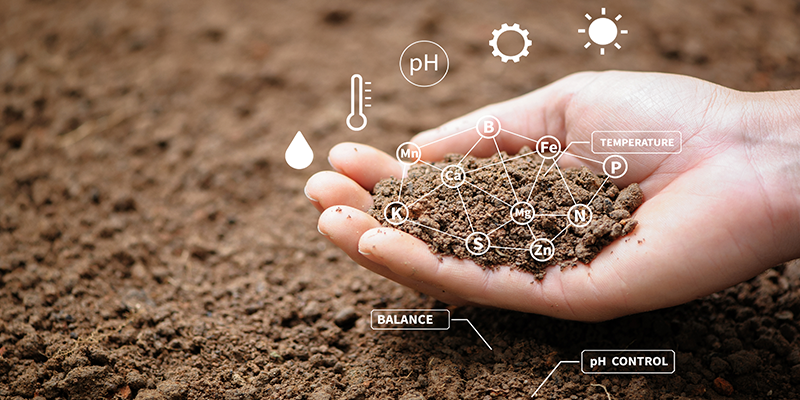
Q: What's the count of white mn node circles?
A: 1